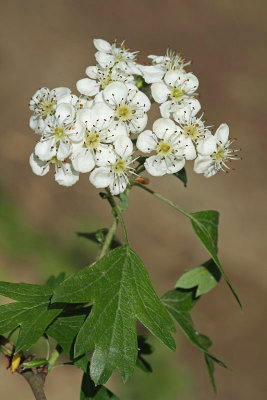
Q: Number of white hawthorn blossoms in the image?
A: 13